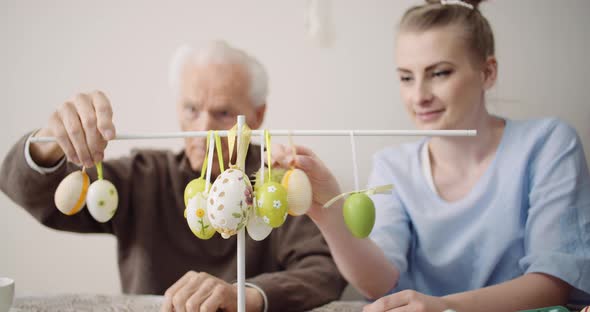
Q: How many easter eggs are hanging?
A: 9